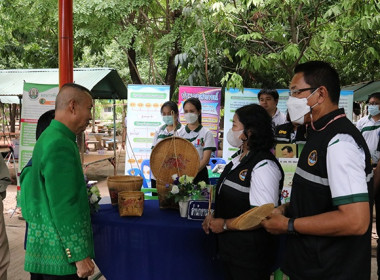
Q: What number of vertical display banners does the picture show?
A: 4